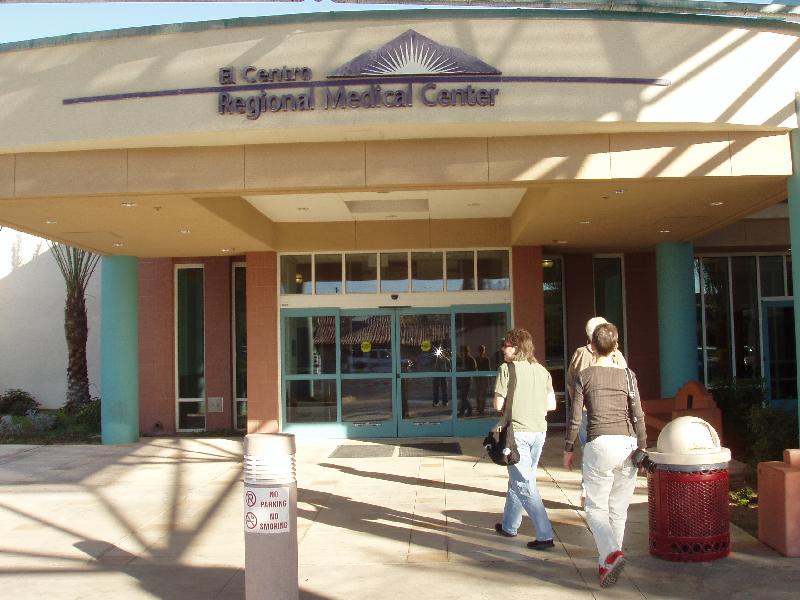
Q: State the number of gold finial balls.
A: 0